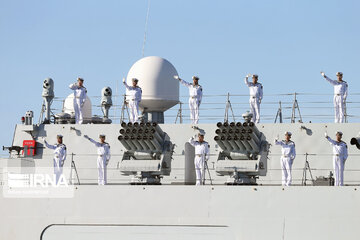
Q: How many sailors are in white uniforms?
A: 10